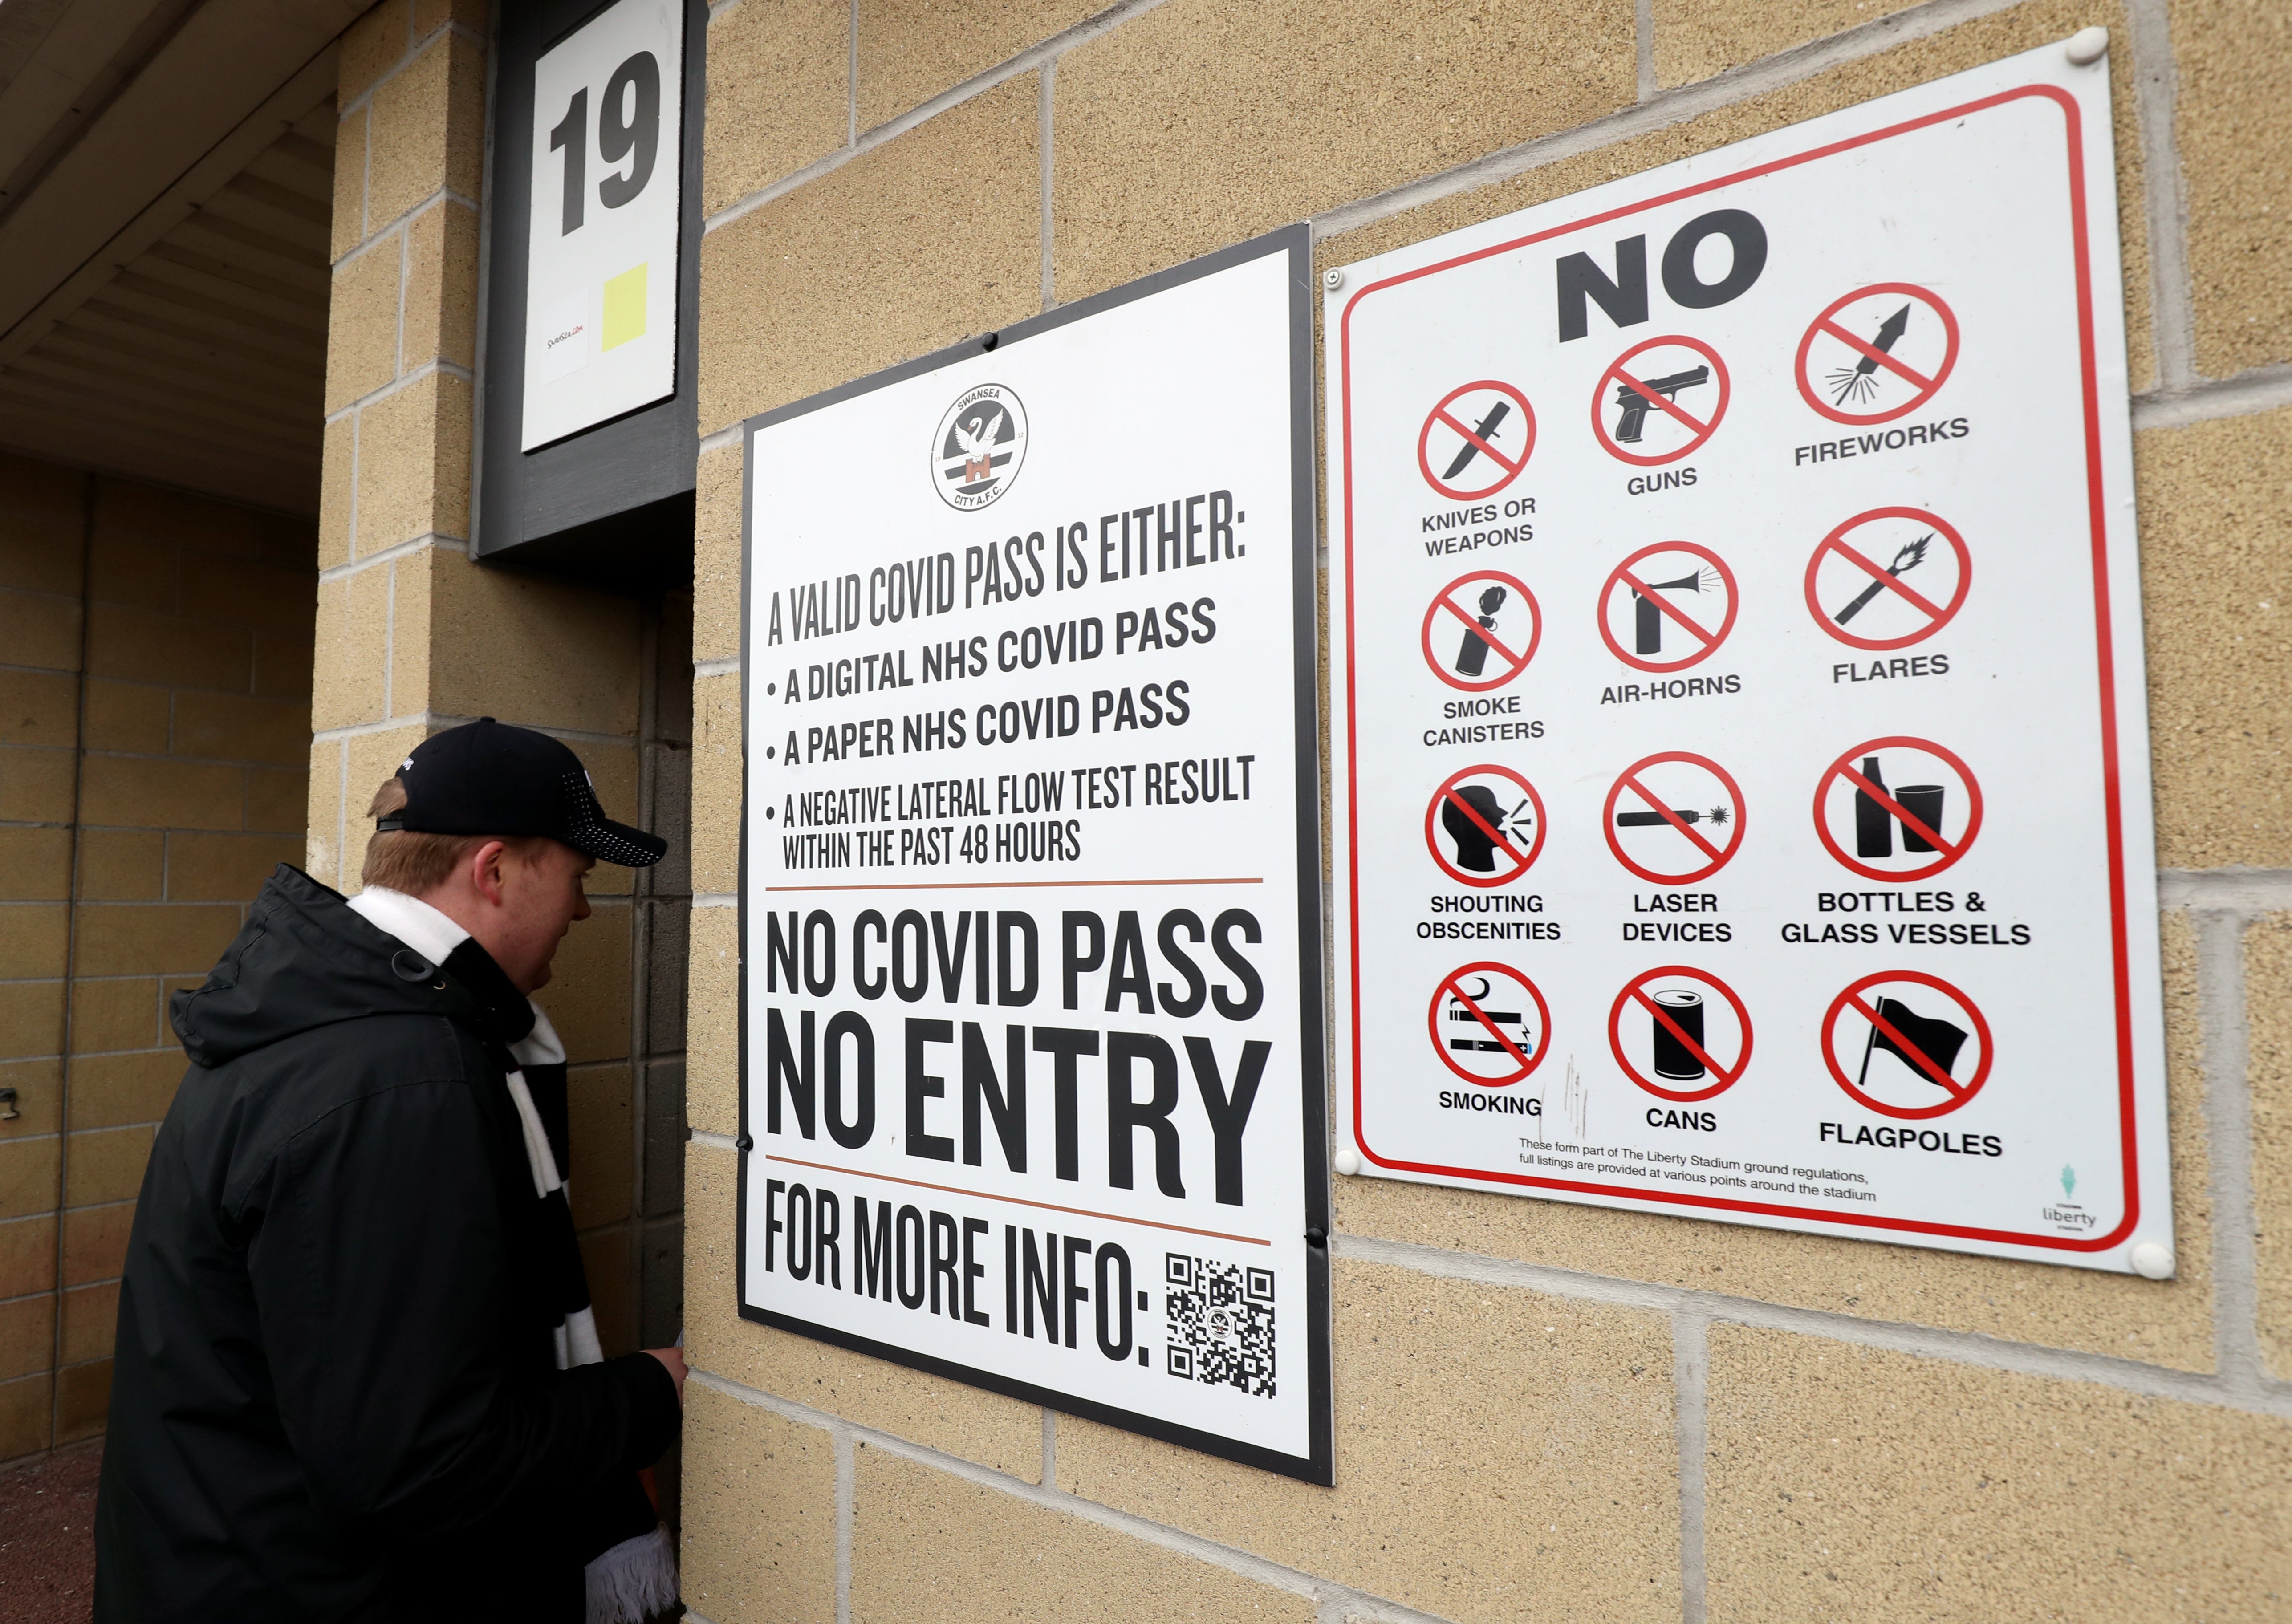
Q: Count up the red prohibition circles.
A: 12